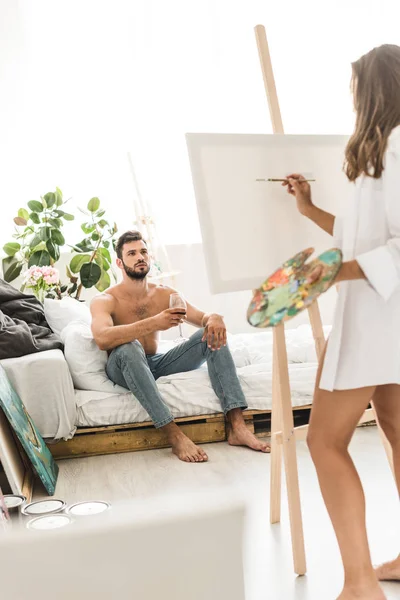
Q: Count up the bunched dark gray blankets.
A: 1